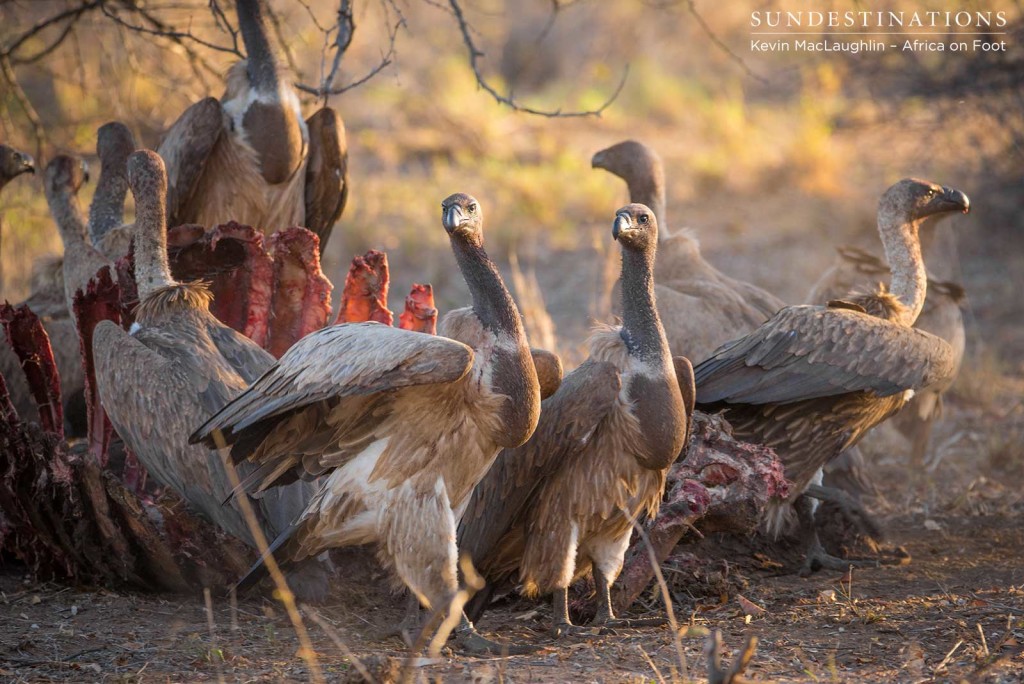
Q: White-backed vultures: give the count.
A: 10